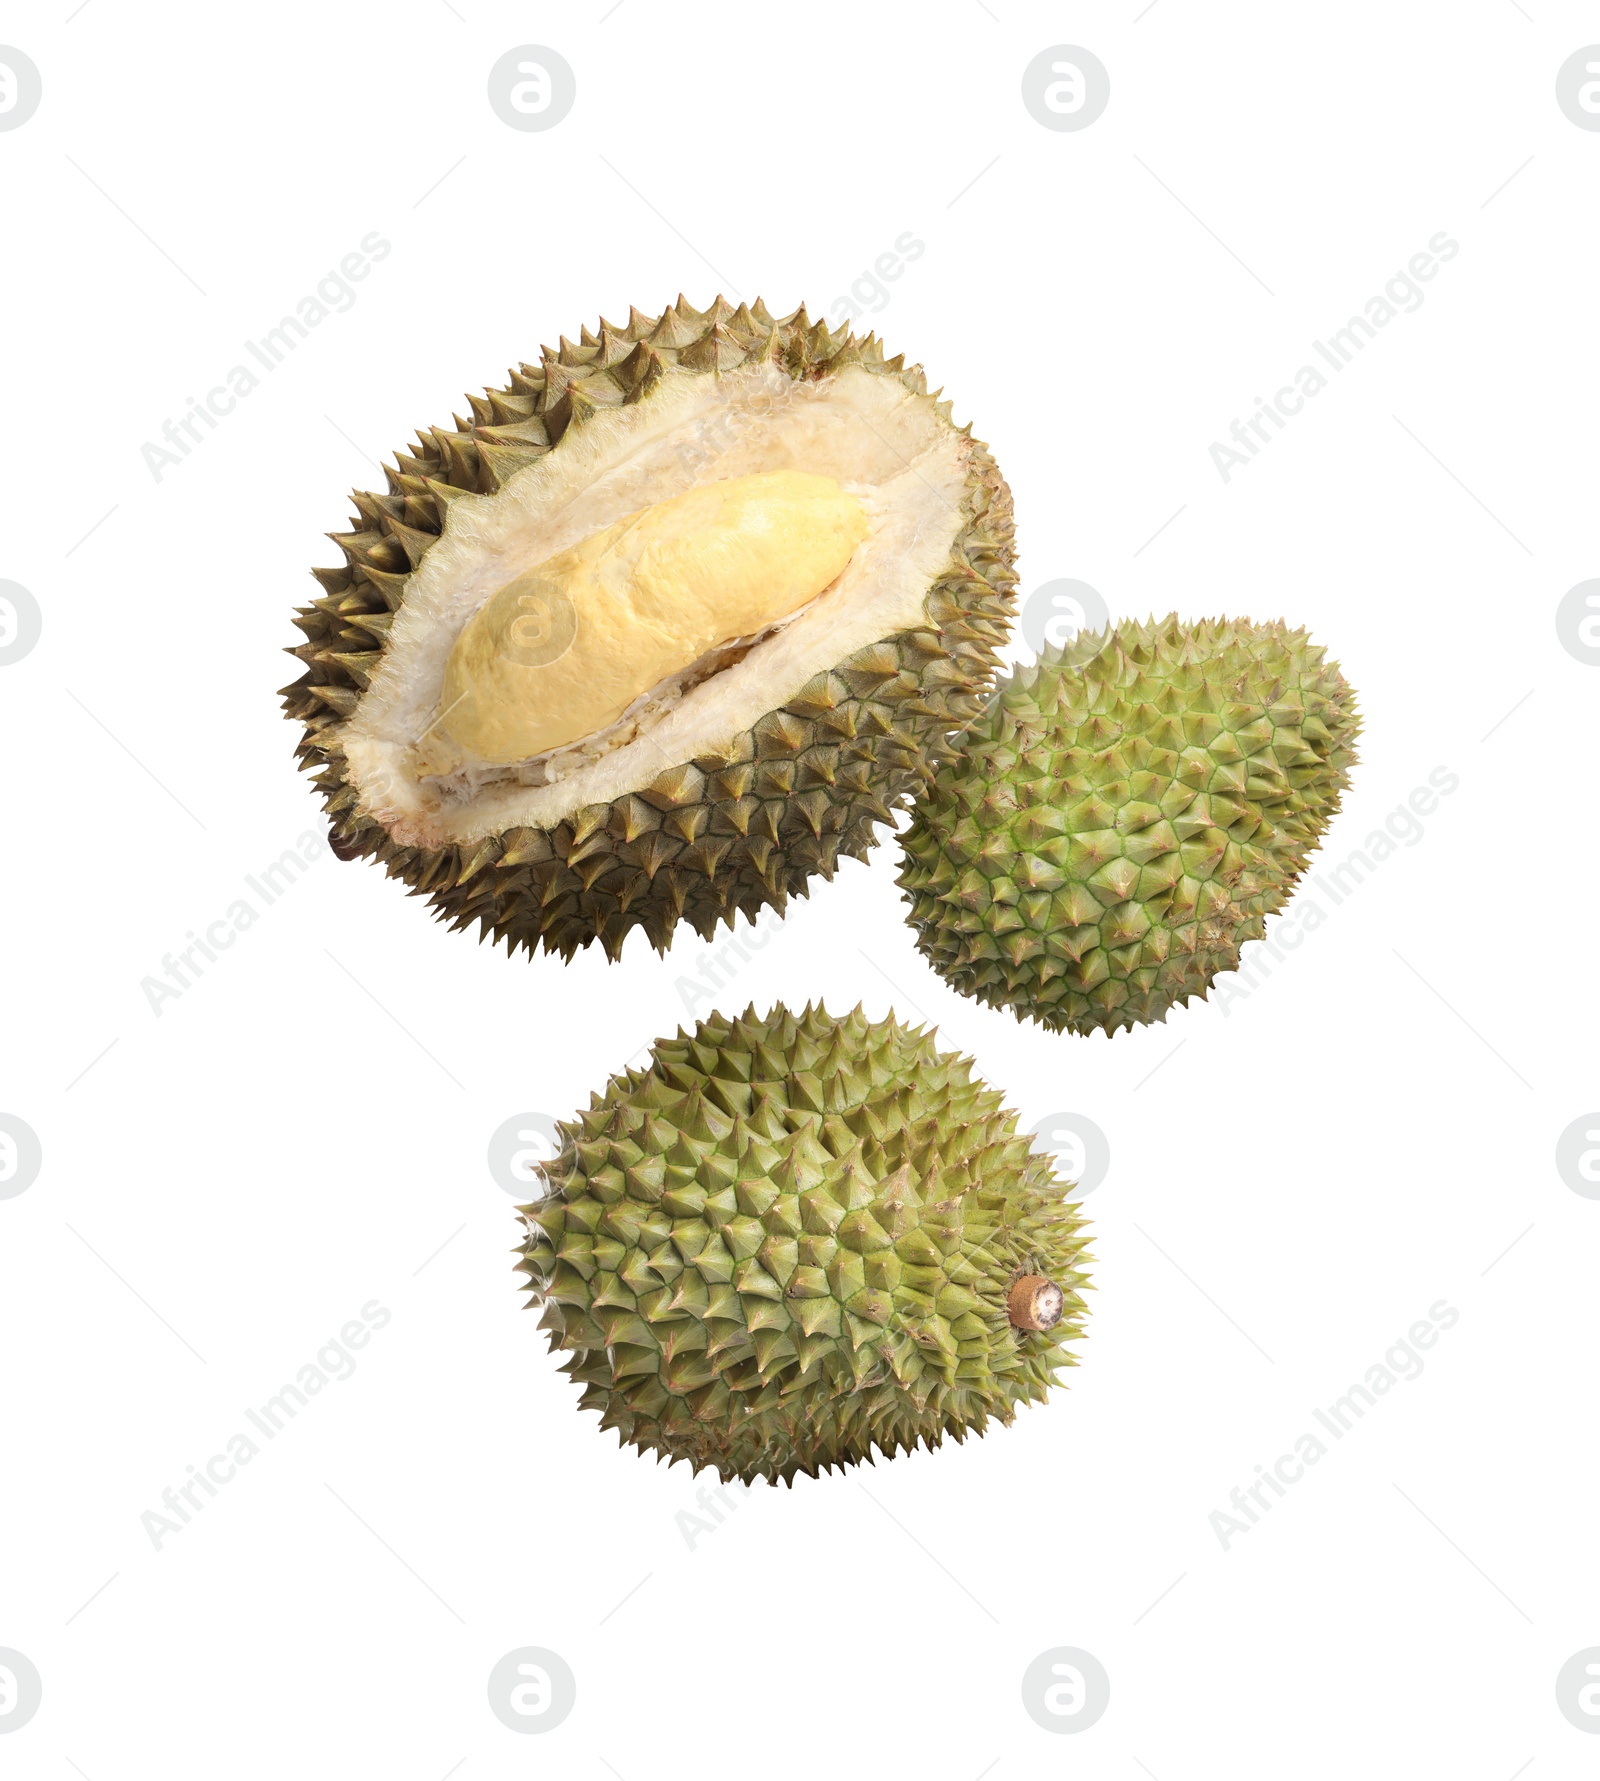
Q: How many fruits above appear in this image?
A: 3